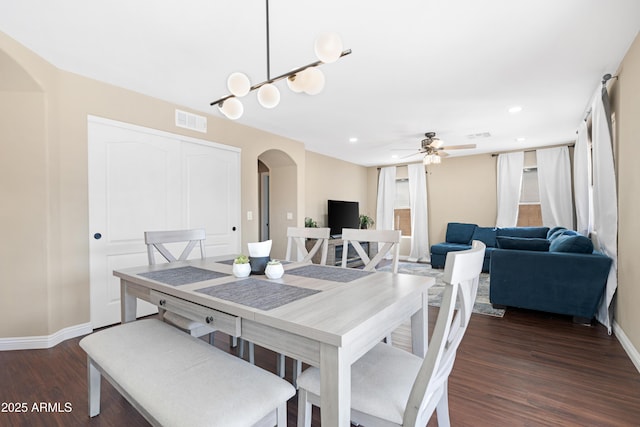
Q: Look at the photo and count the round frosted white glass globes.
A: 6